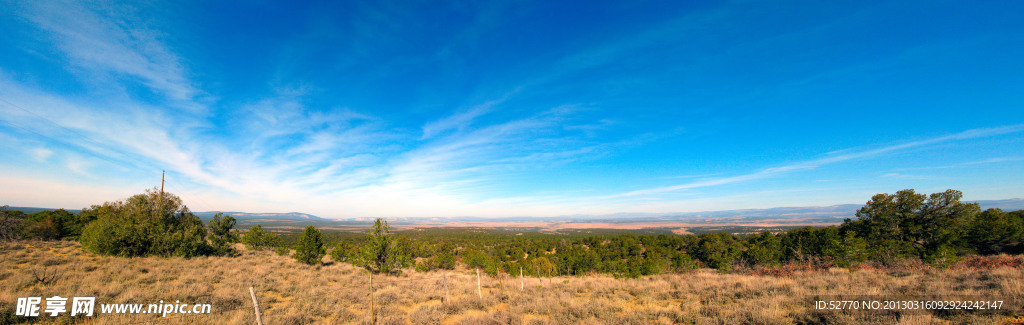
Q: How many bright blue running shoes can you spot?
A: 0